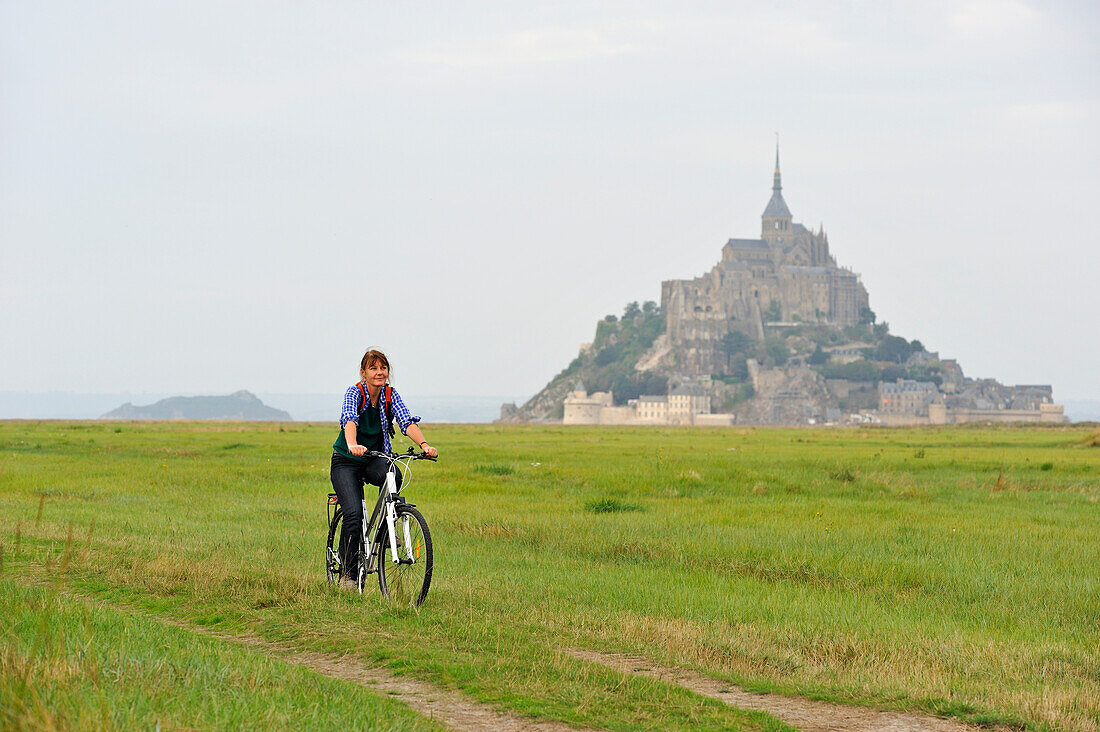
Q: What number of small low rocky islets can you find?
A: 1